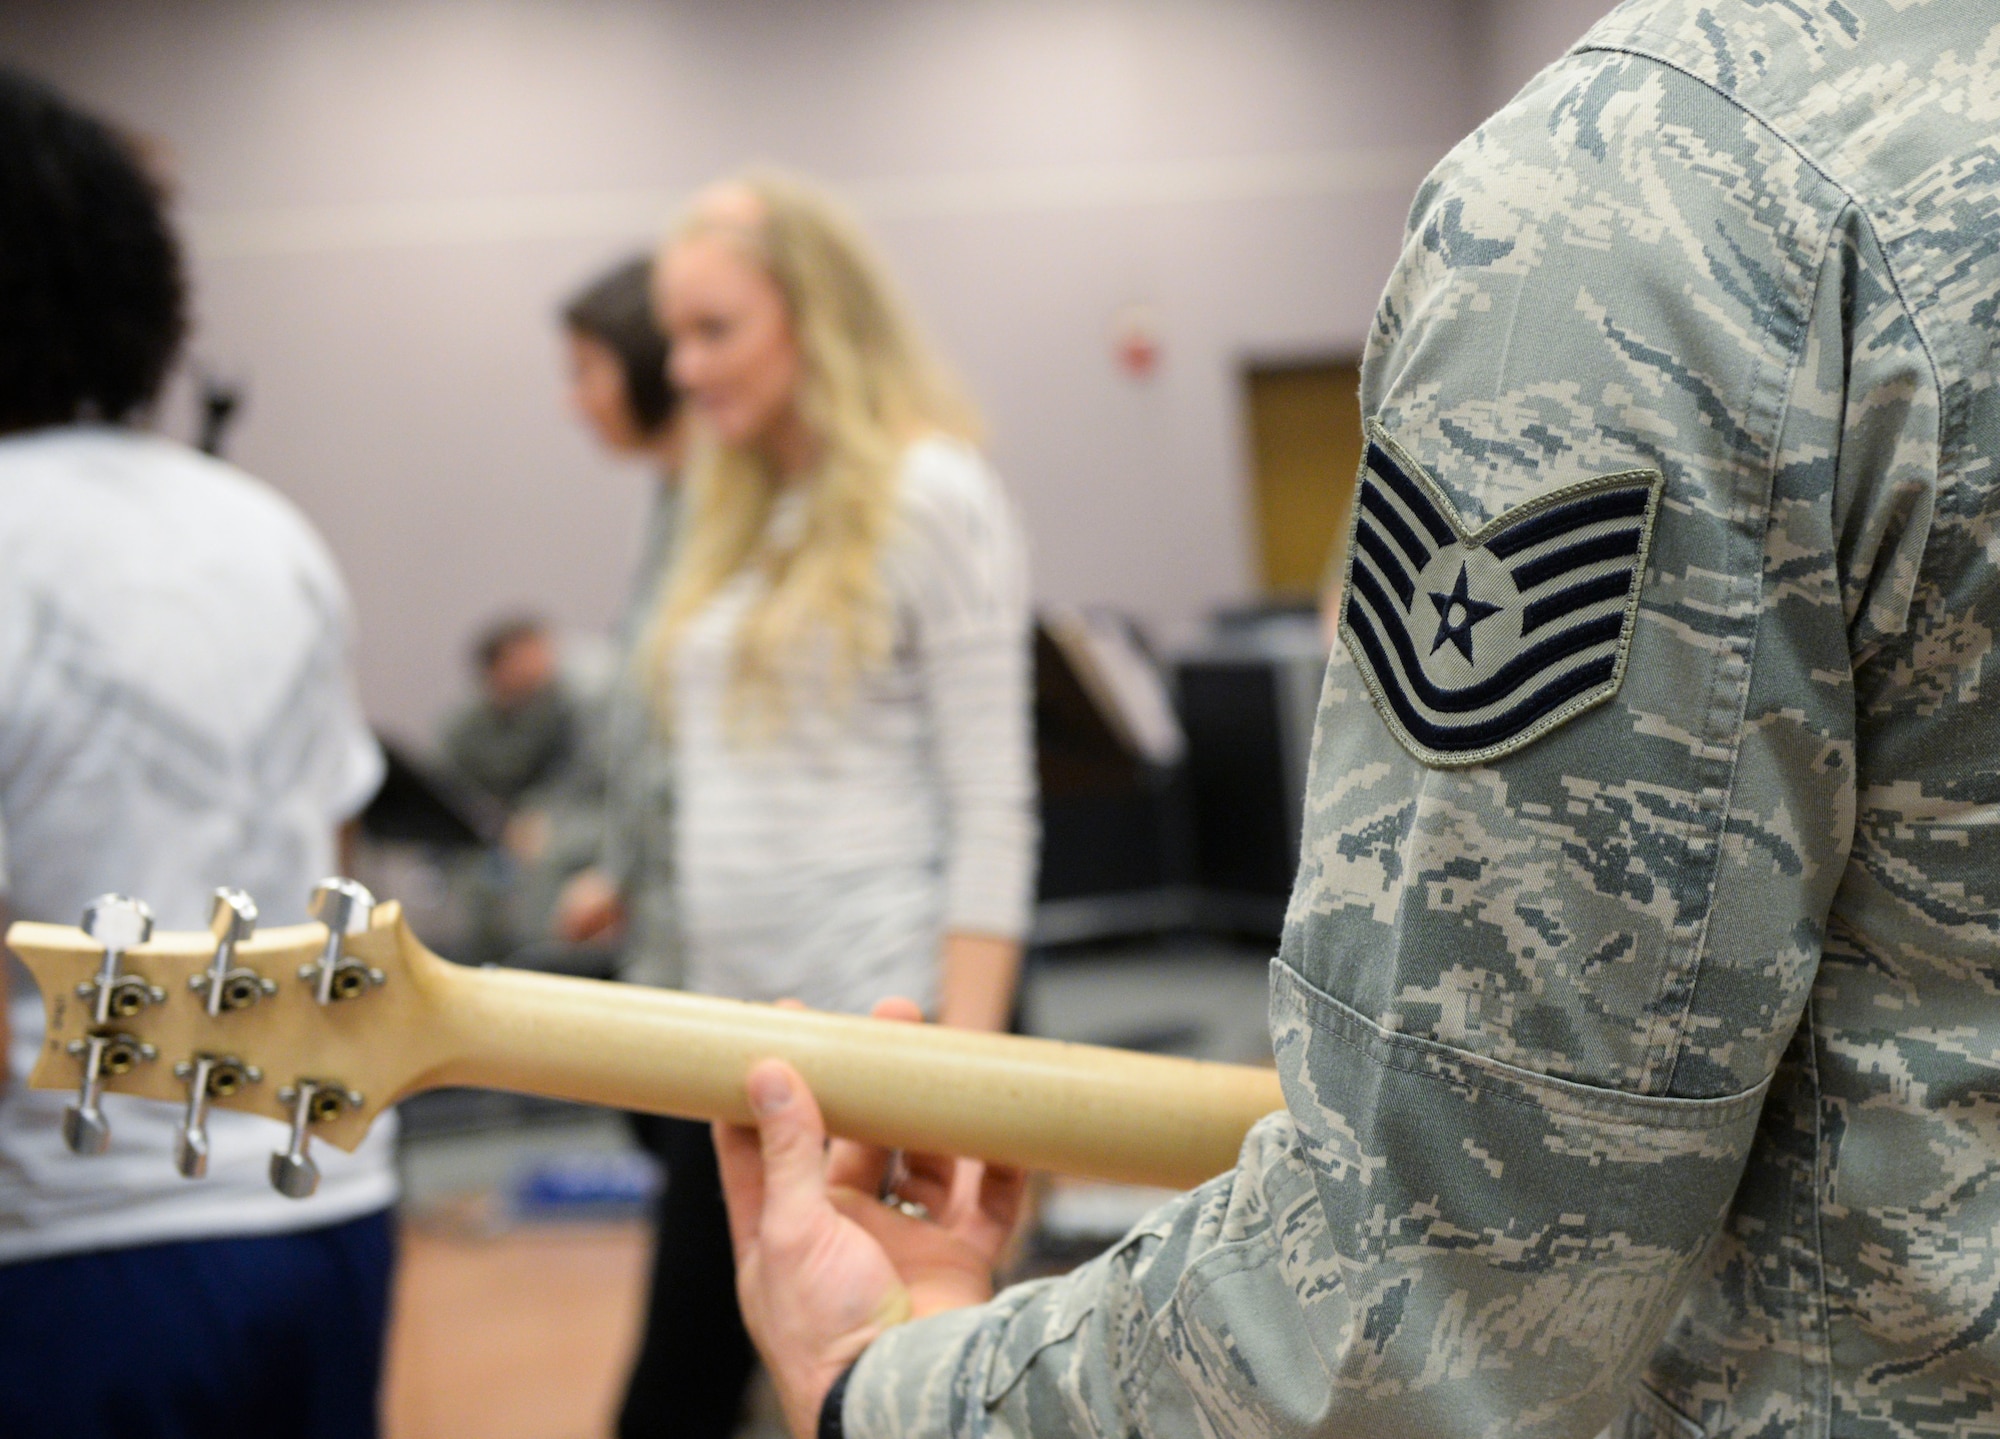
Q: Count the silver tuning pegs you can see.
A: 6